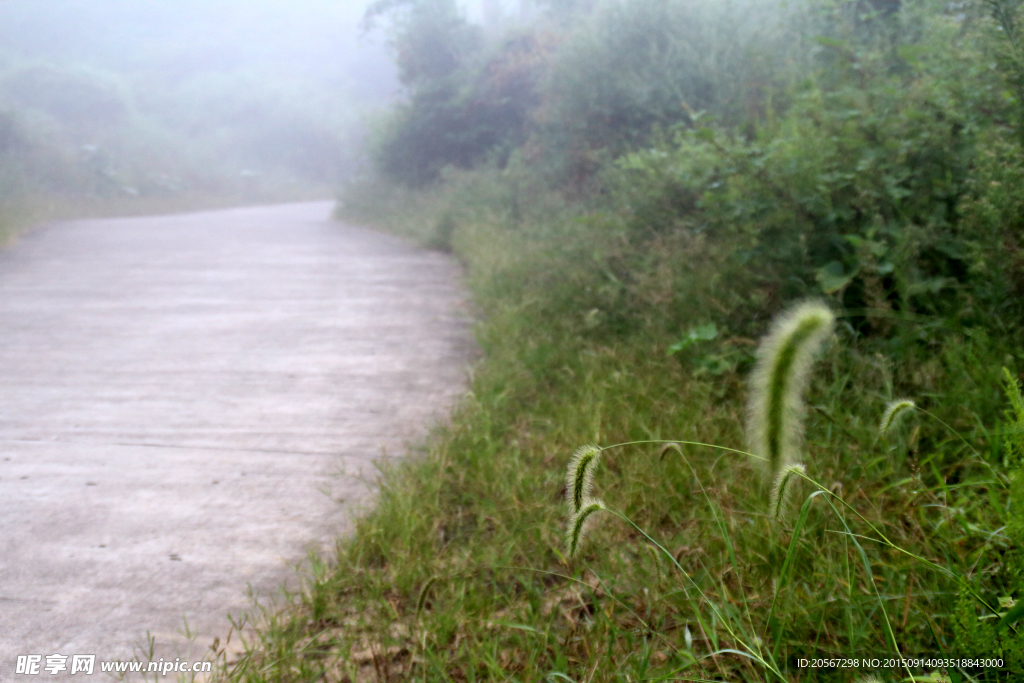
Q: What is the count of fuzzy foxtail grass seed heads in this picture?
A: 5